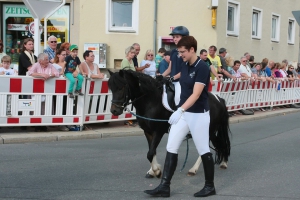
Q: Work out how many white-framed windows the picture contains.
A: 5